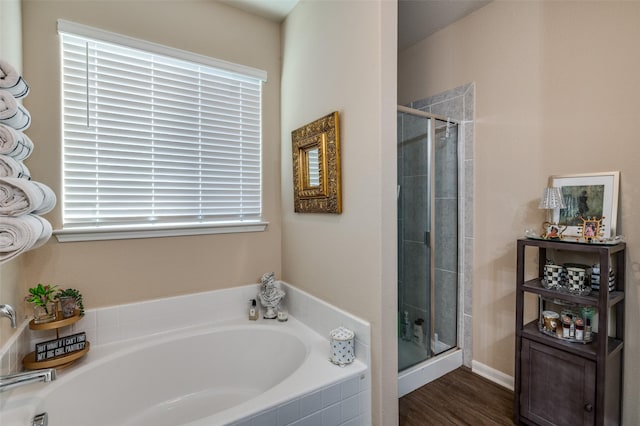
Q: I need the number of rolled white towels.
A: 6